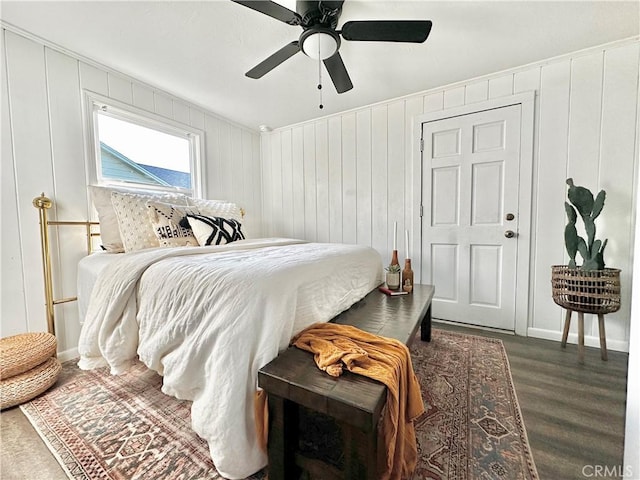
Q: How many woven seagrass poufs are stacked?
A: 2